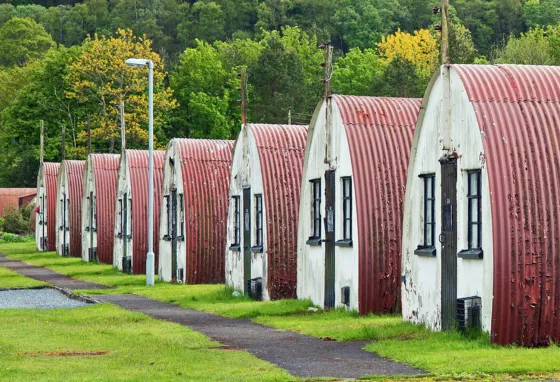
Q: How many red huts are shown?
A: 8